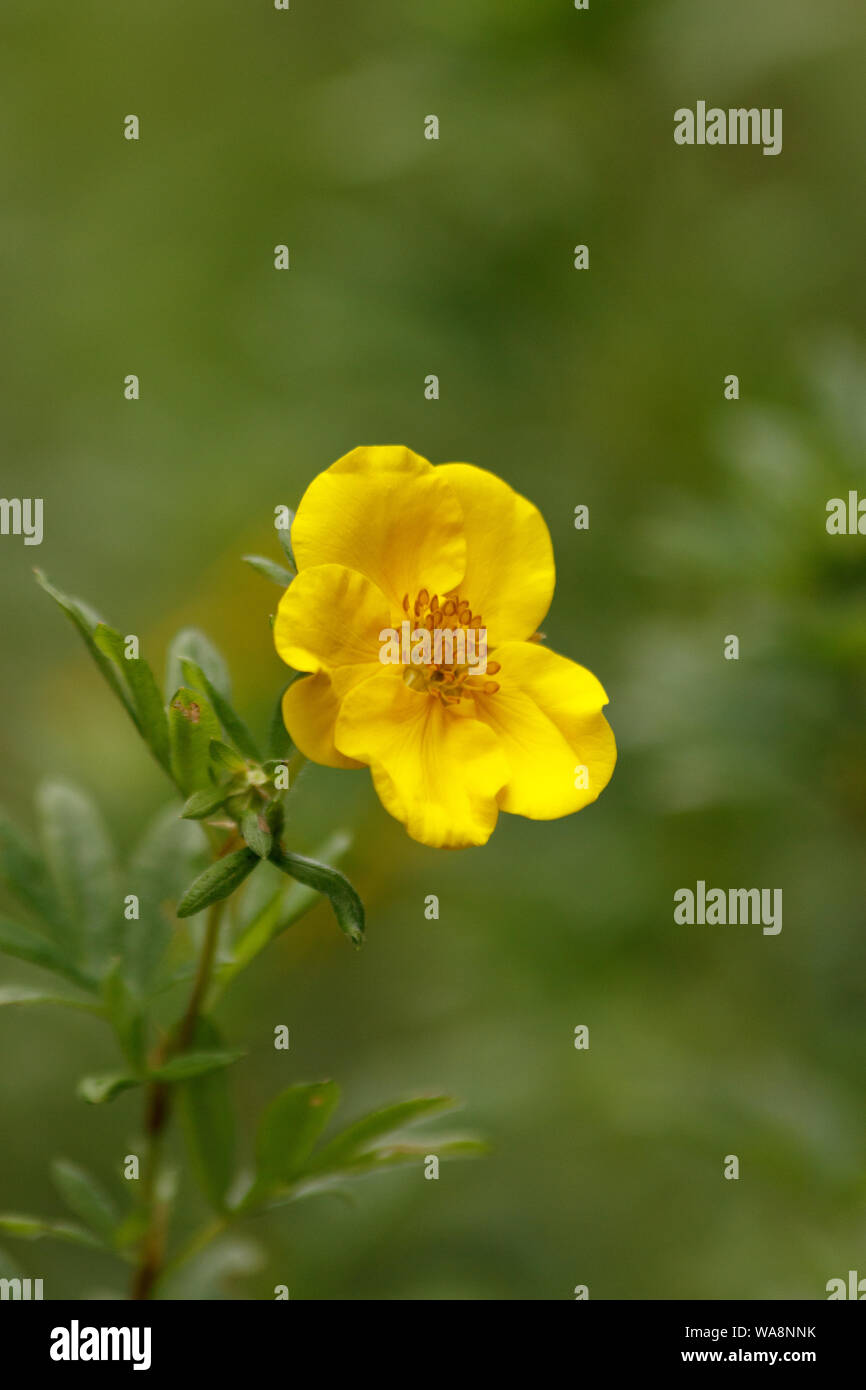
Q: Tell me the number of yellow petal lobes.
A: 6